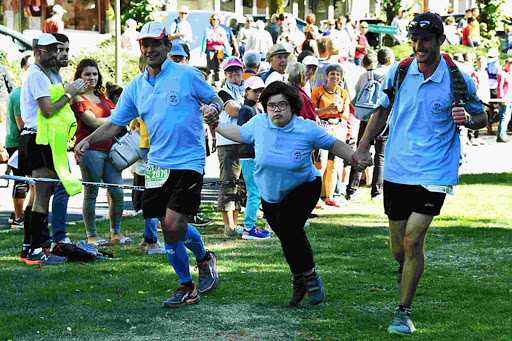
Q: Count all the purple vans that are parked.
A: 0